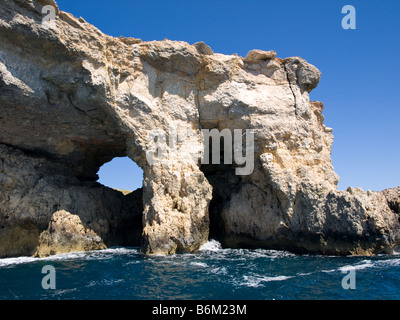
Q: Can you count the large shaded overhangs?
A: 2